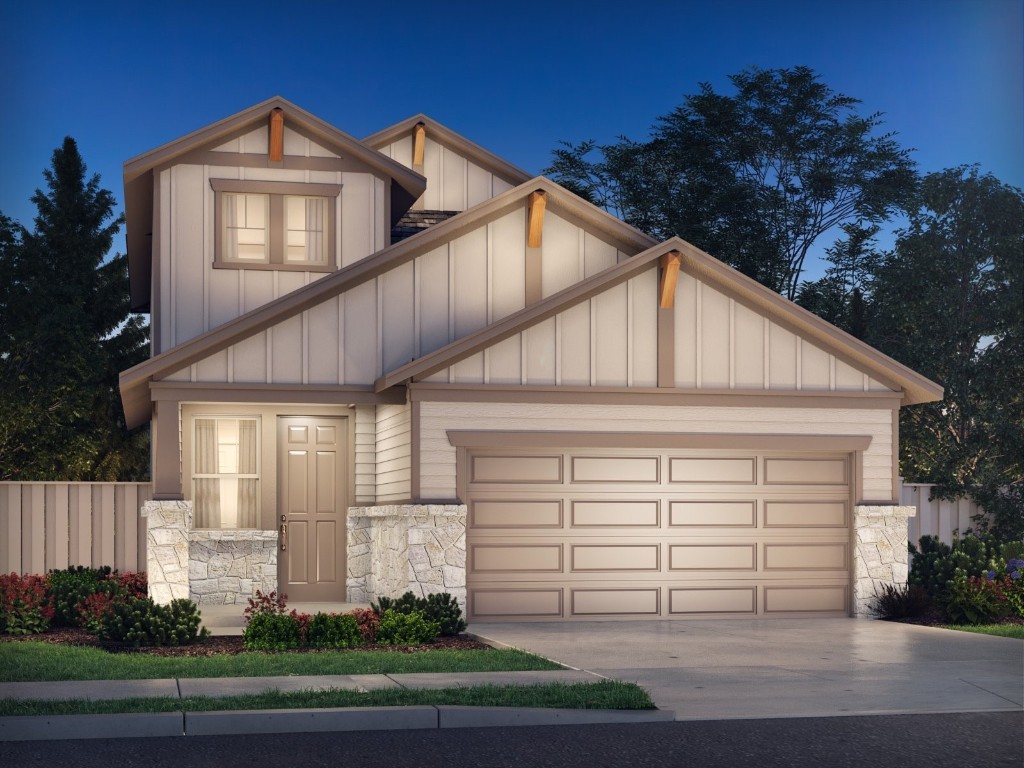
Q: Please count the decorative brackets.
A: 4